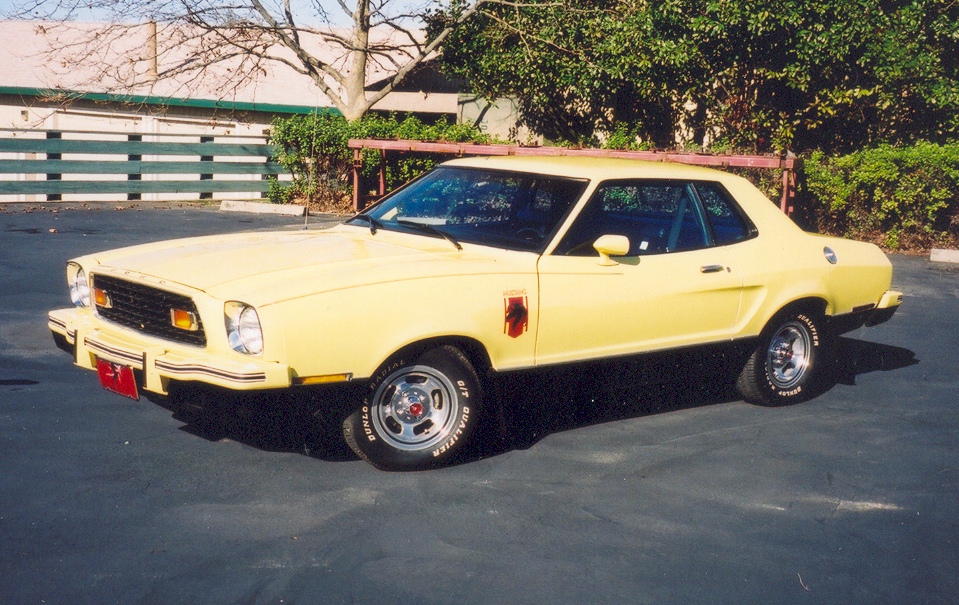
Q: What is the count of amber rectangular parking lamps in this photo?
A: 2